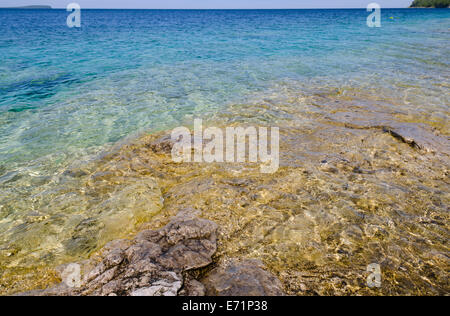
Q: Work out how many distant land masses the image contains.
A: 2